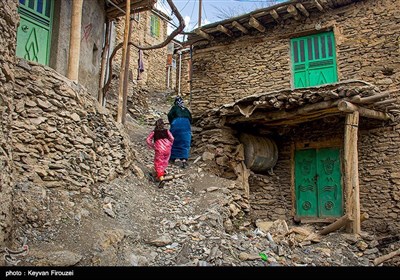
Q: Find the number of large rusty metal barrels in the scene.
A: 1